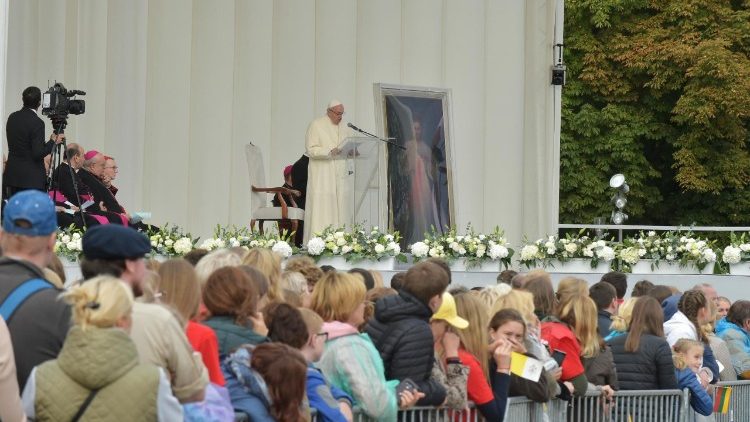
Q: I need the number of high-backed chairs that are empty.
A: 1